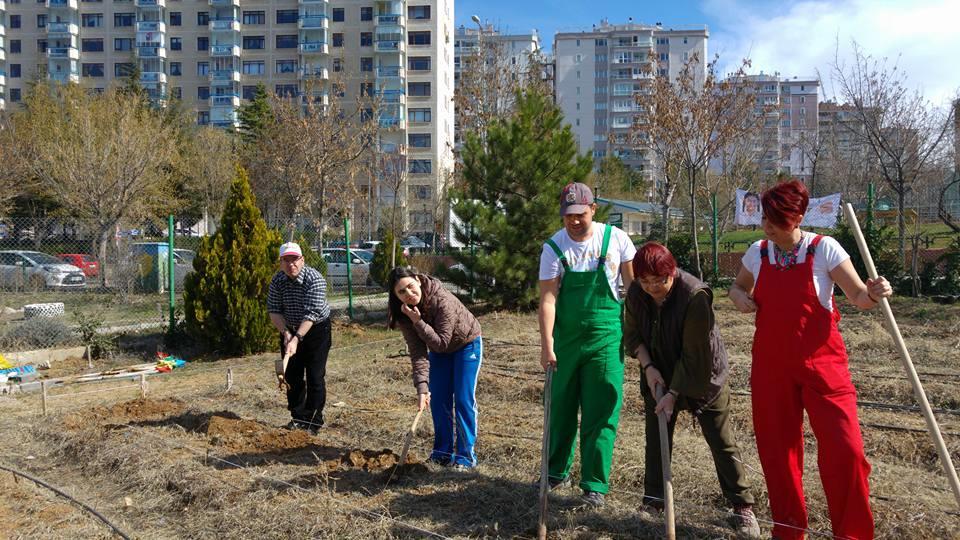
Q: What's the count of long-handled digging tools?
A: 5